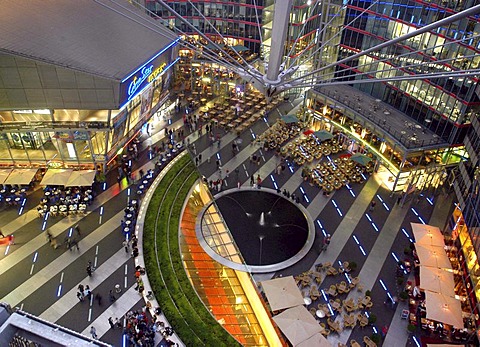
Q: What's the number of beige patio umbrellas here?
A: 12